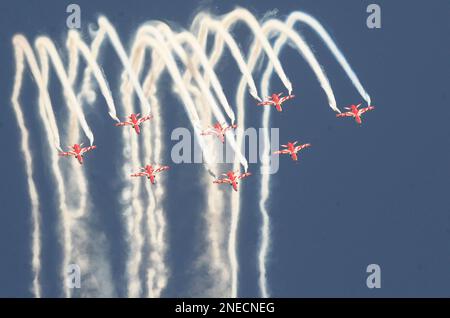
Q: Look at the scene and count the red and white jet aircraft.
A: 8